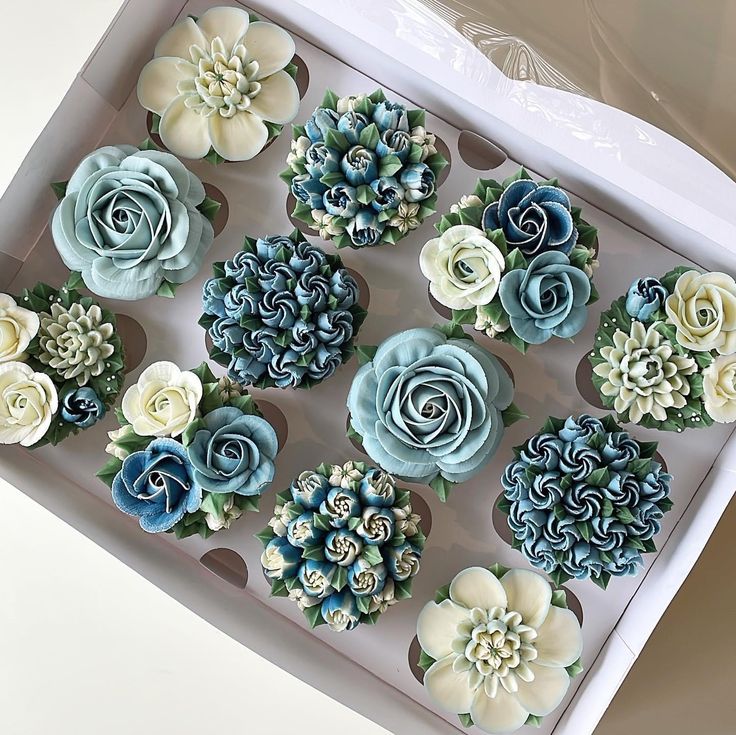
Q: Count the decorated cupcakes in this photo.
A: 12